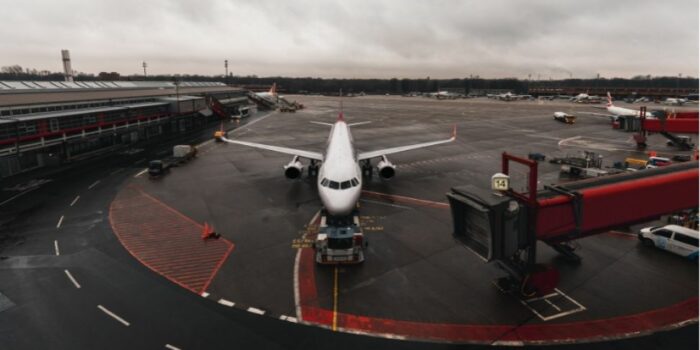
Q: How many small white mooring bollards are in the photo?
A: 0